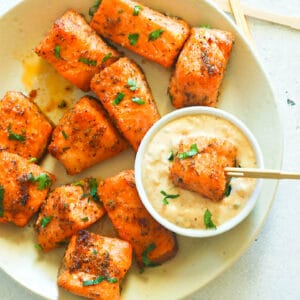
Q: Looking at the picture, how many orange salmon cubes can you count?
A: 11